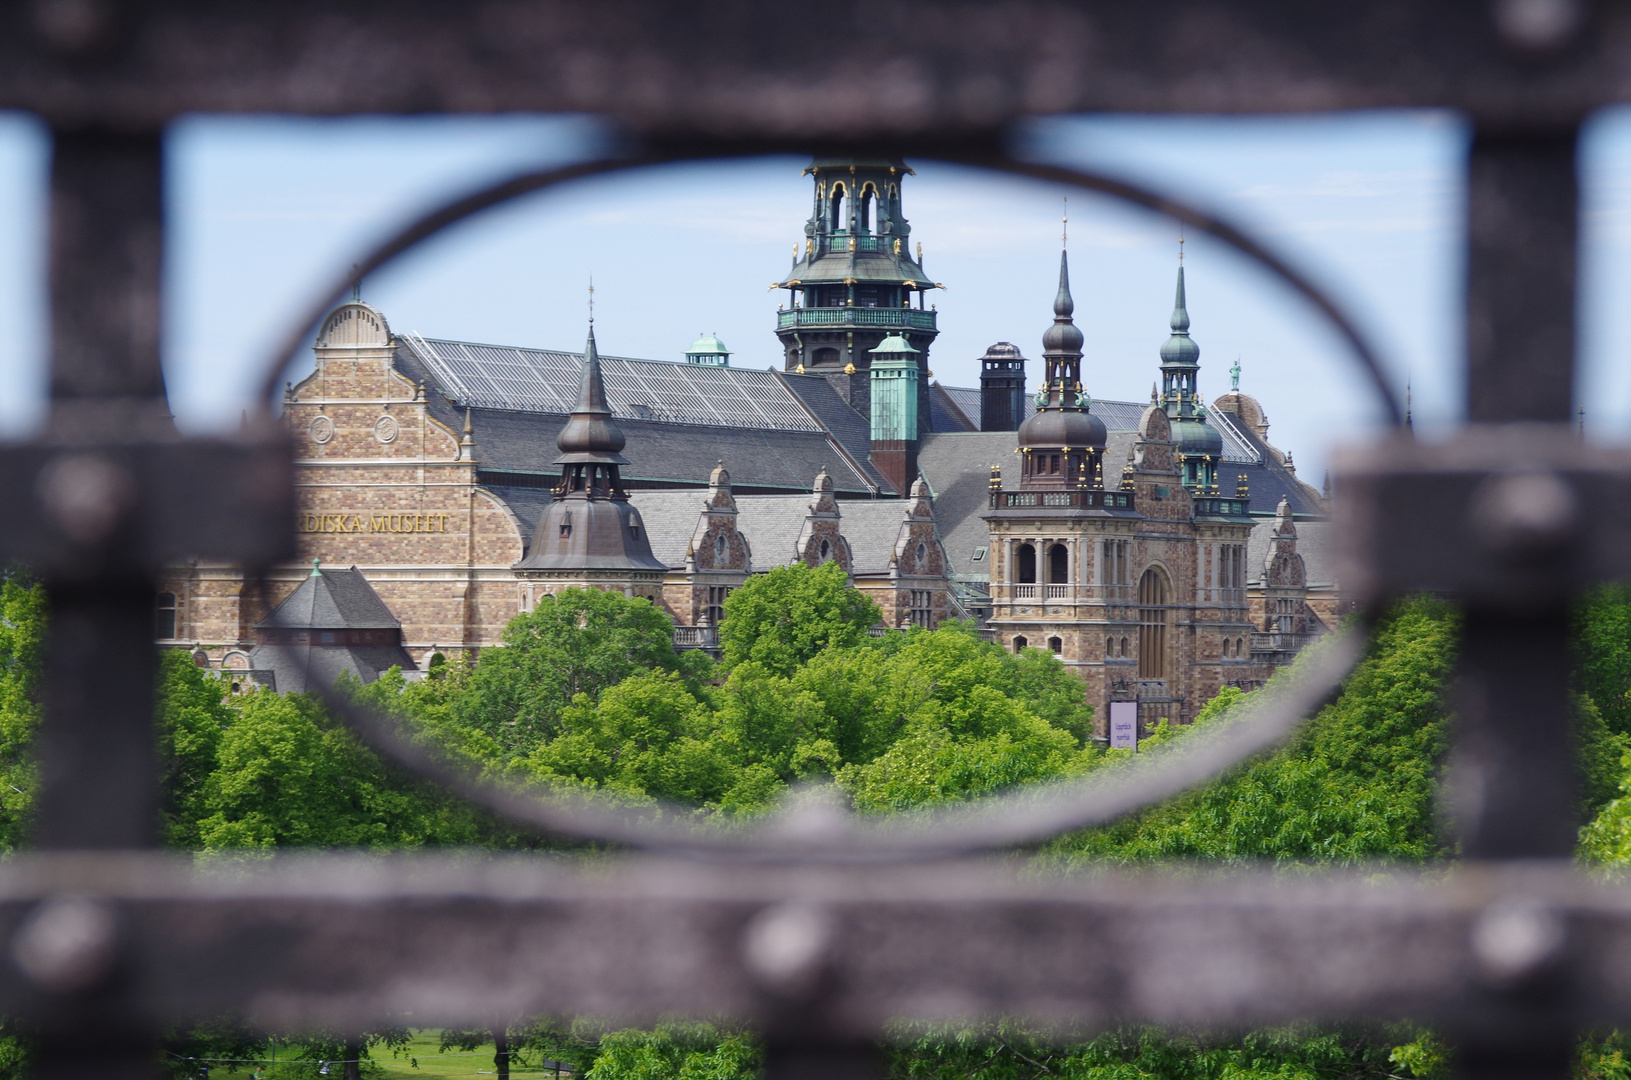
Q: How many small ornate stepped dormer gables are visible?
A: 4